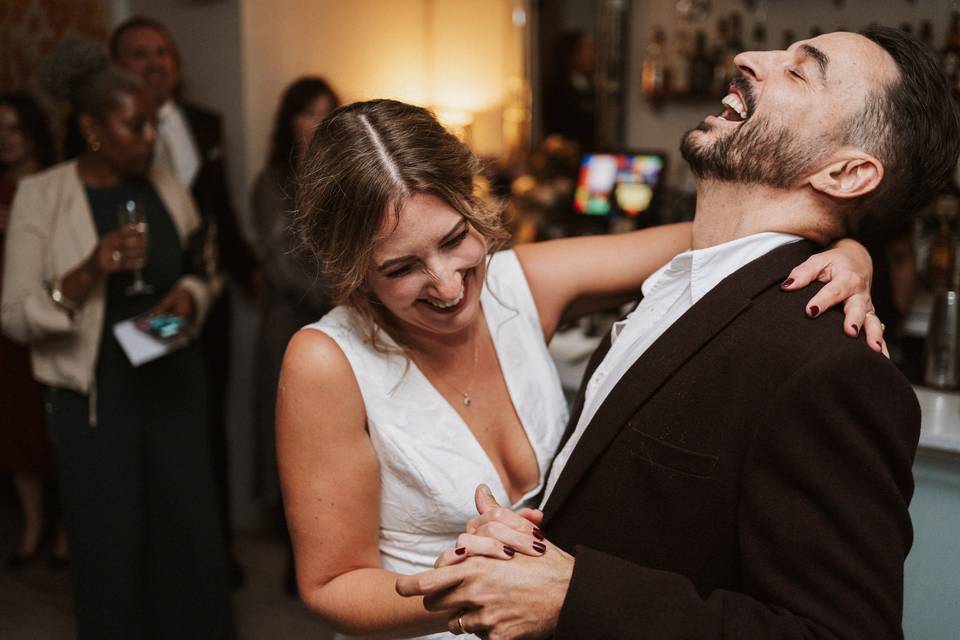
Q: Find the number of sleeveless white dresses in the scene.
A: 1